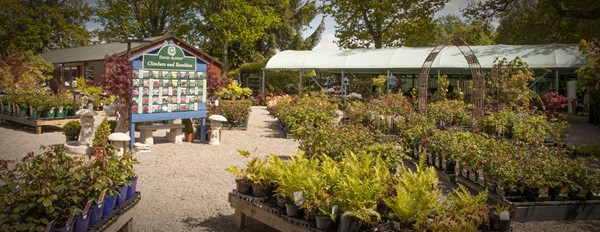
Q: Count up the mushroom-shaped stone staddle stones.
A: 2